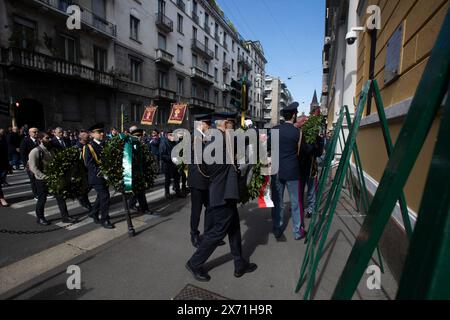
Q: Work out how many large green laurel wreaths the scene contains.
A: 4